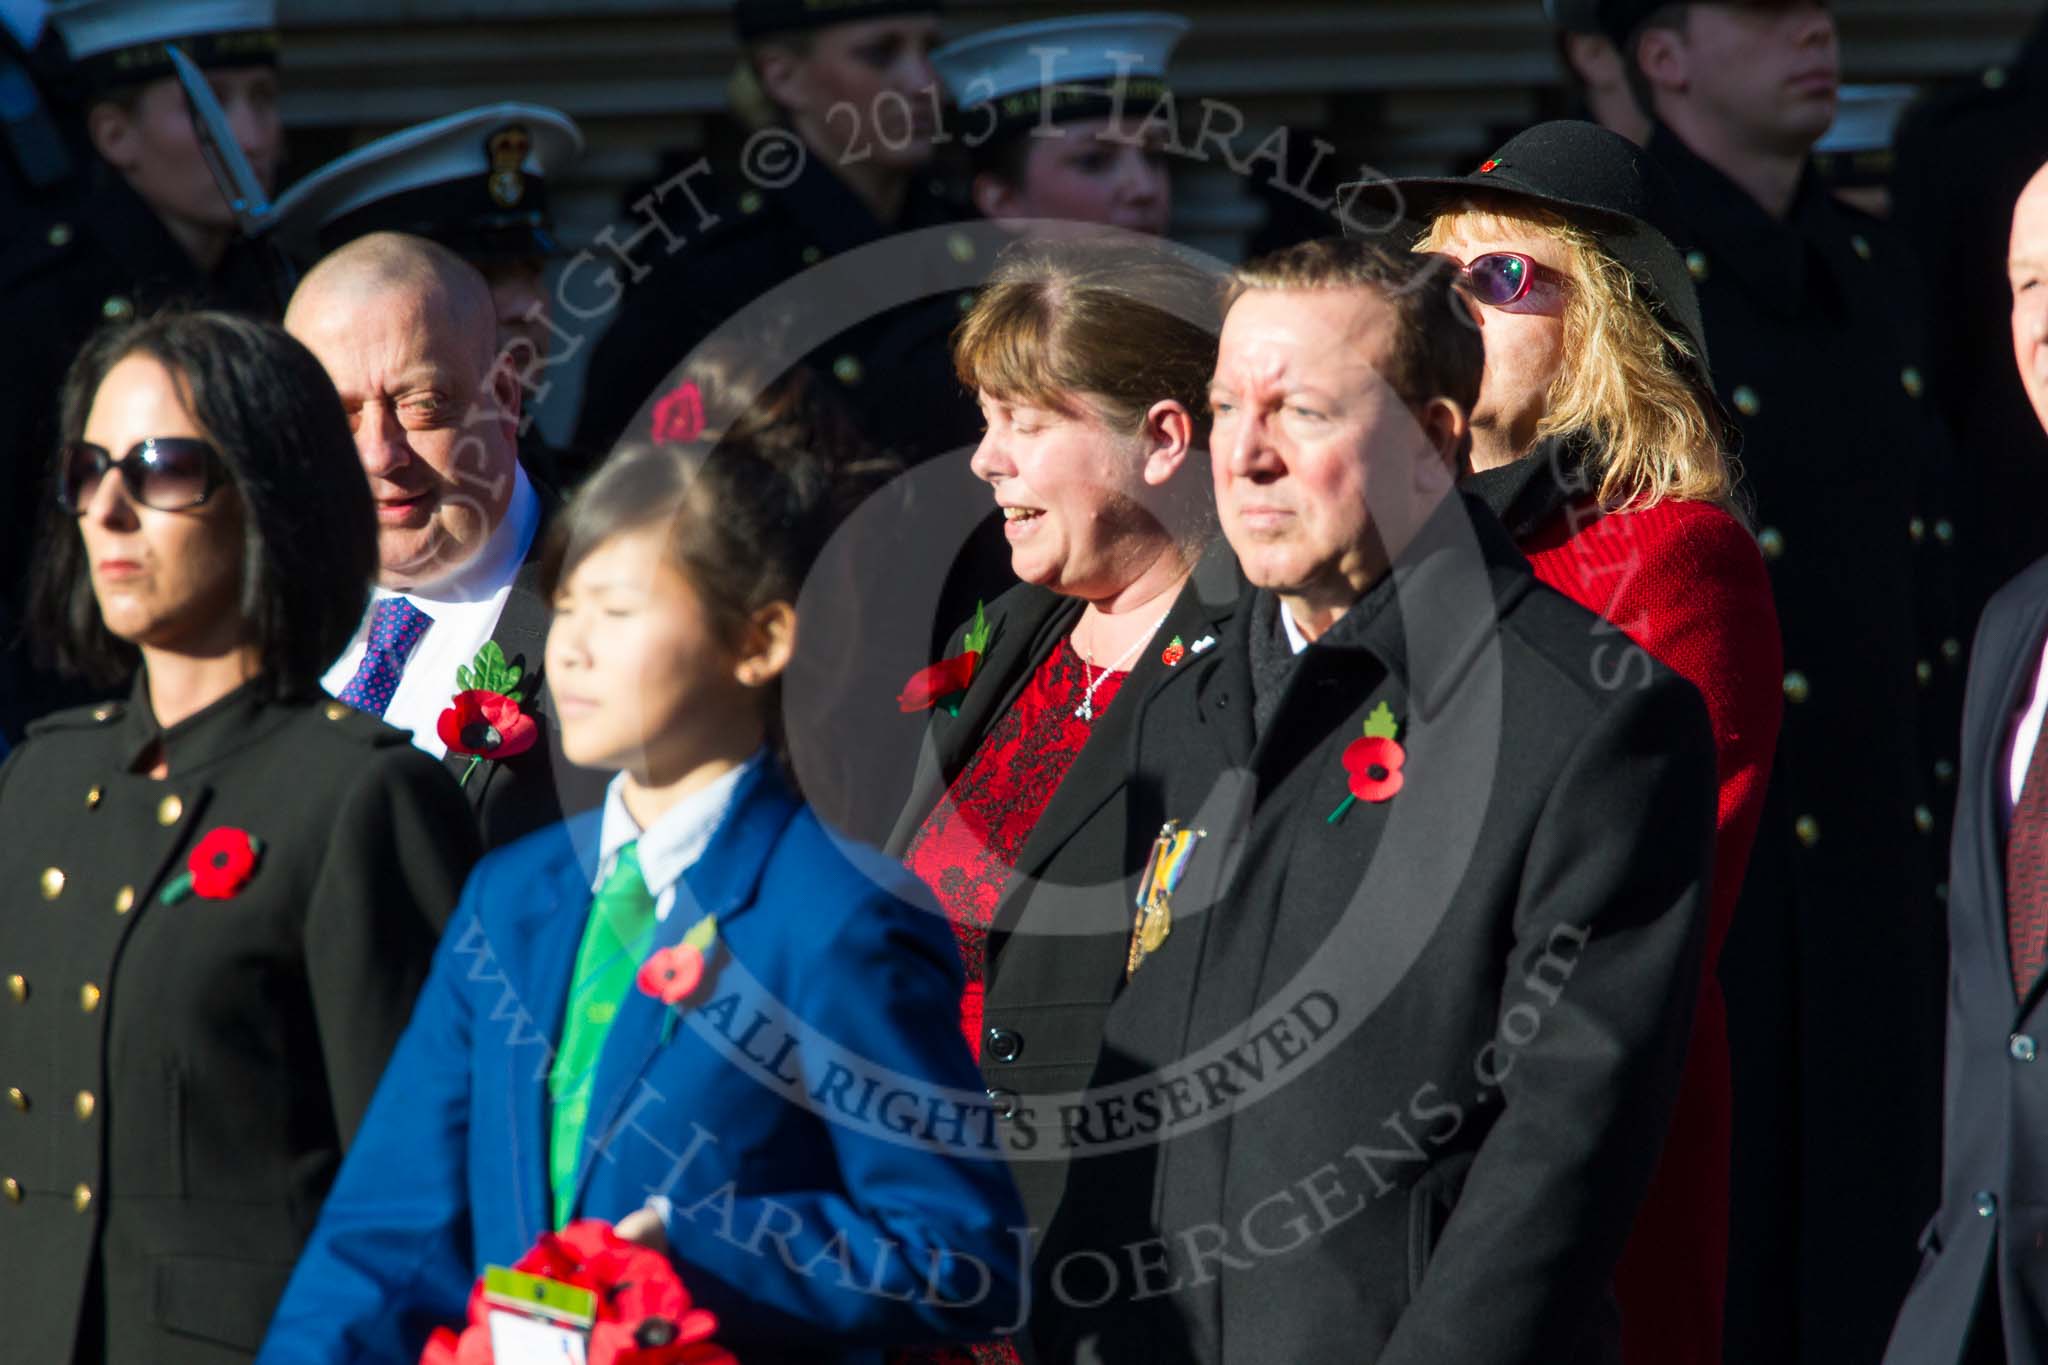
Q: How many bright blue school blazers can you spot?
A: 1